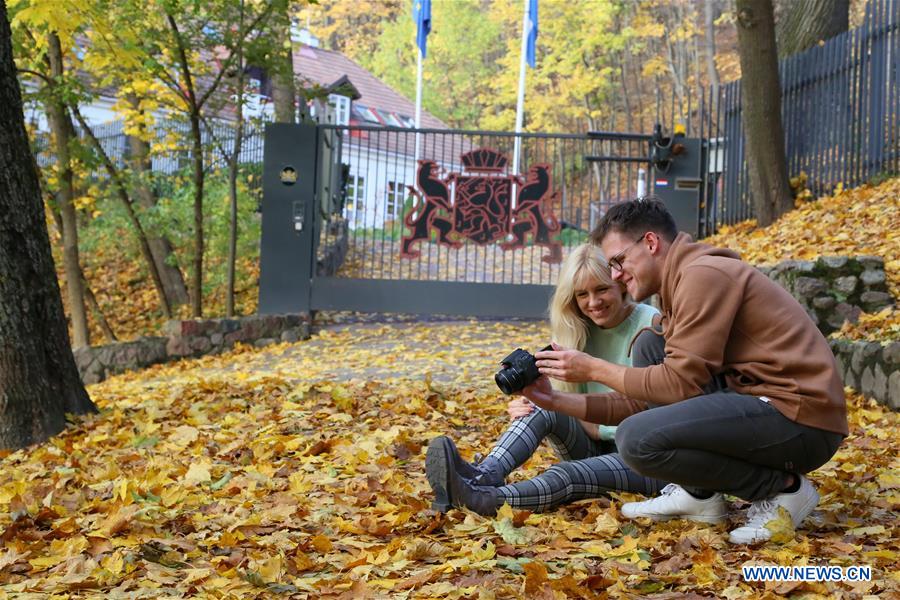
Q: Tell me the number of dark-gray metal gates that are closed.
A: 1